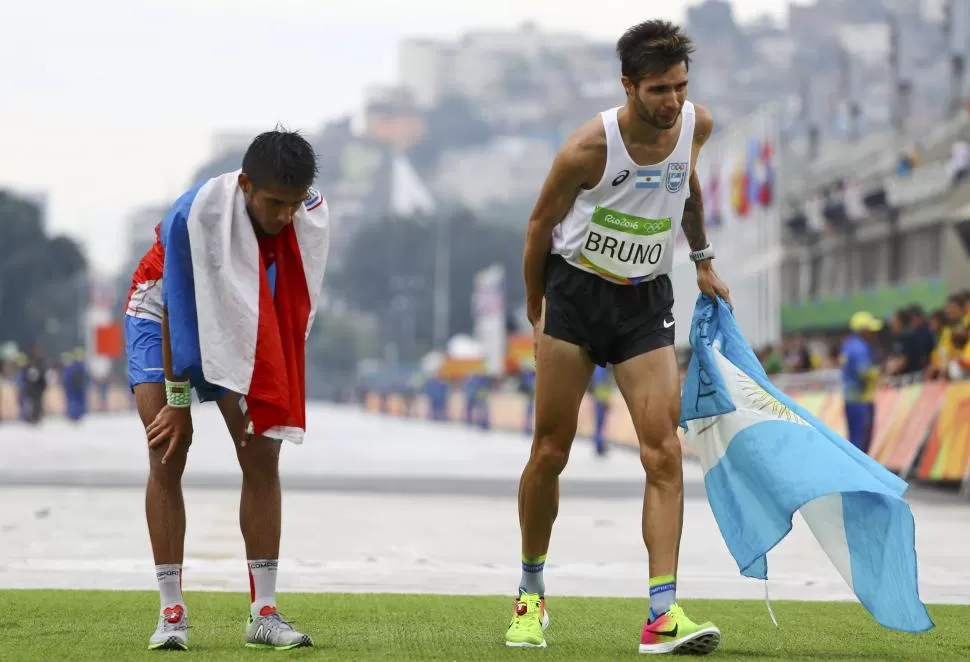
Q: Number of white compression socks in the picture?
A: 2